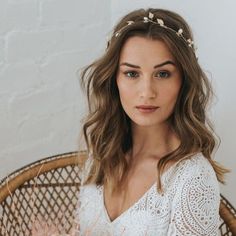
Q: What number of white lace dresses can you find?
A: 1